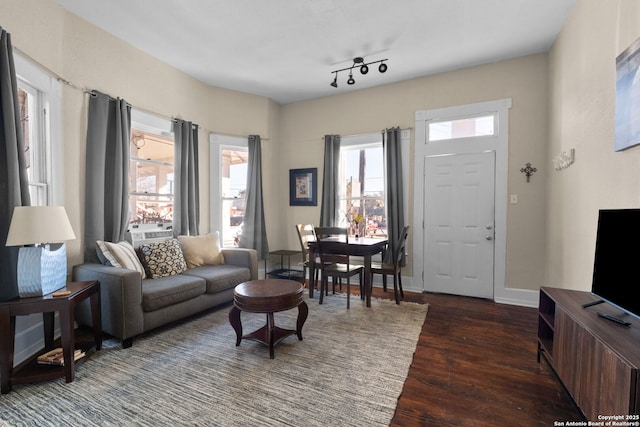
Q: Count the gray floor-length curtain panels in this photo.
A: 6